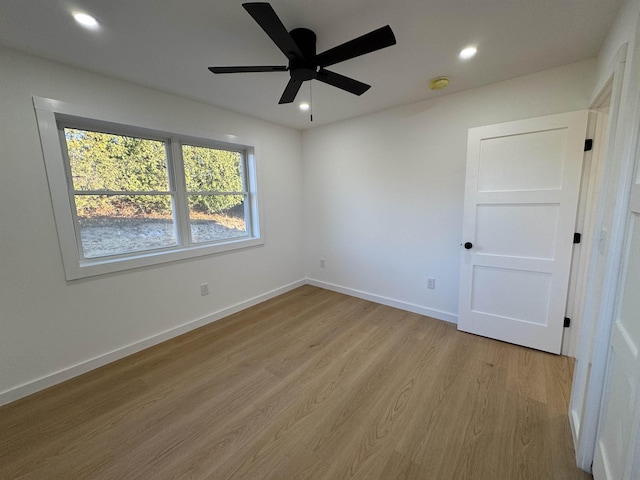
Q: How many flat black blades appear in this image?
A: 5